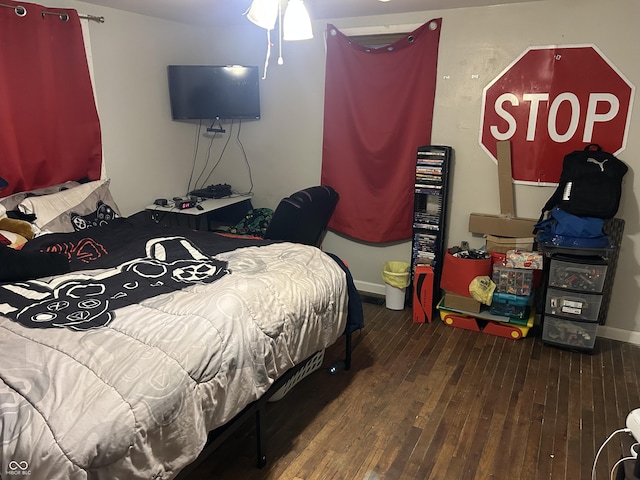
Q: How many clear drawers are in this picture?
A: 3